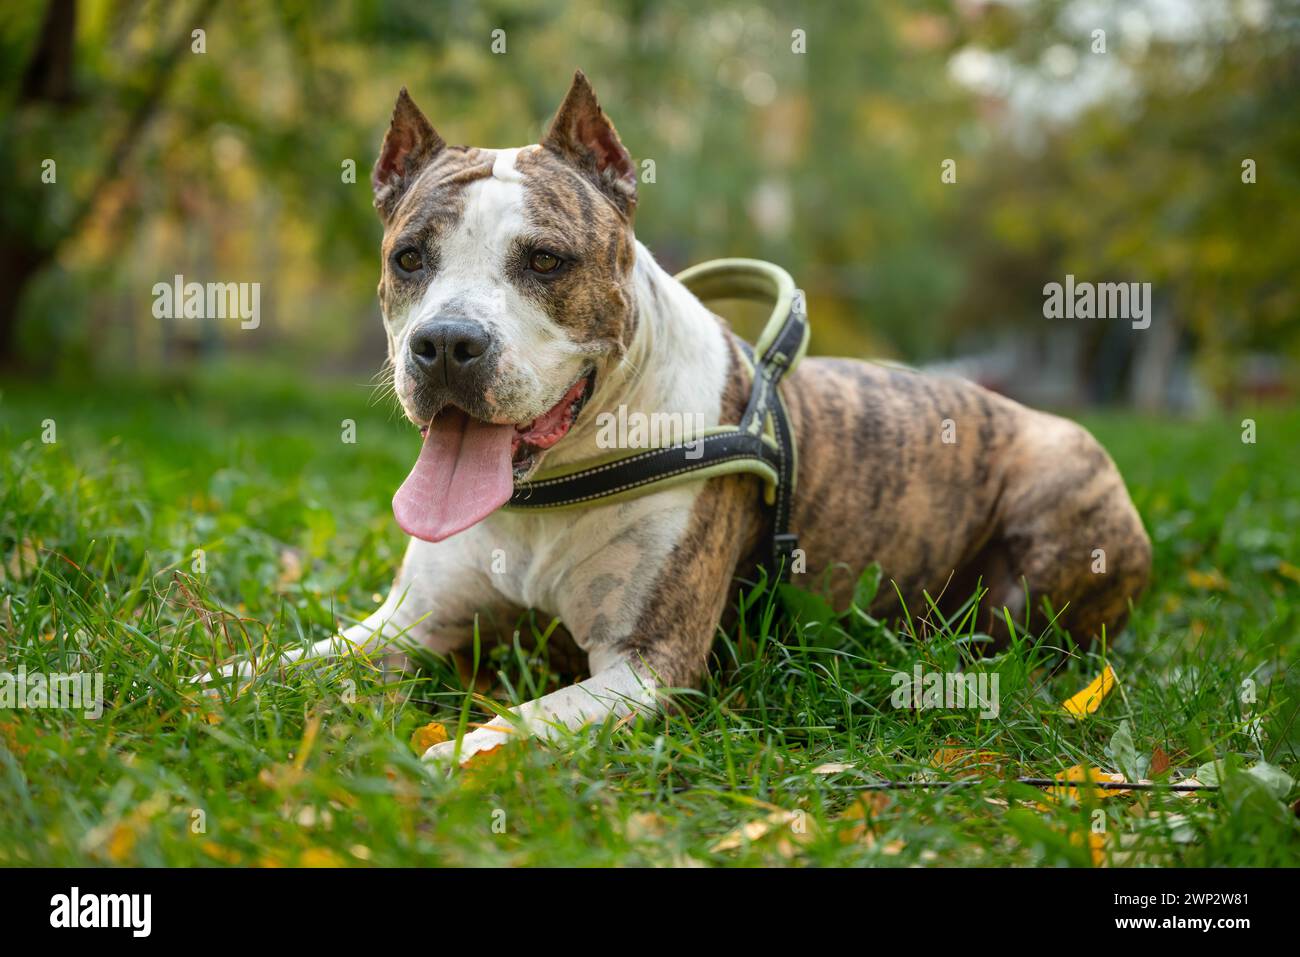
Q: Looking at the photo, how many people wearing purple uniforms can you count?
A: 0